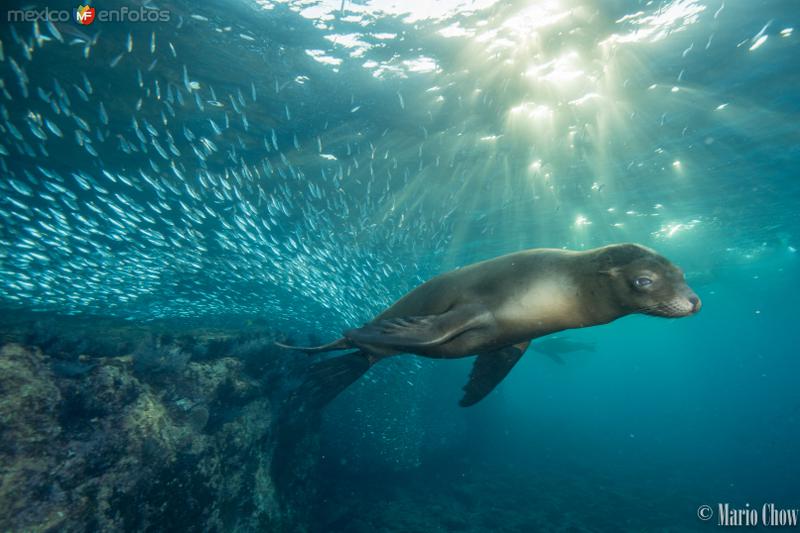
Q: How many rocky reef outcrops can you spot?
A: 1